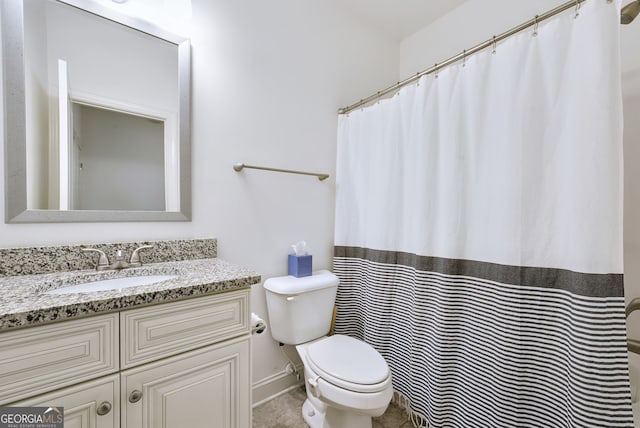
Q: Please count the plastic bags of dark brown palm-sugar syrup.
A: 0